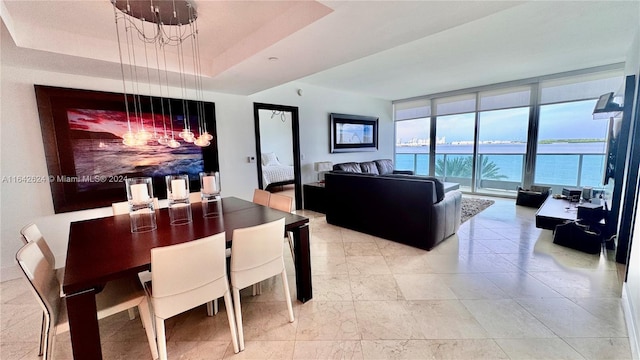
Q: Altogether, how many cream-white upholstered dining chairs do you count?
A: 8